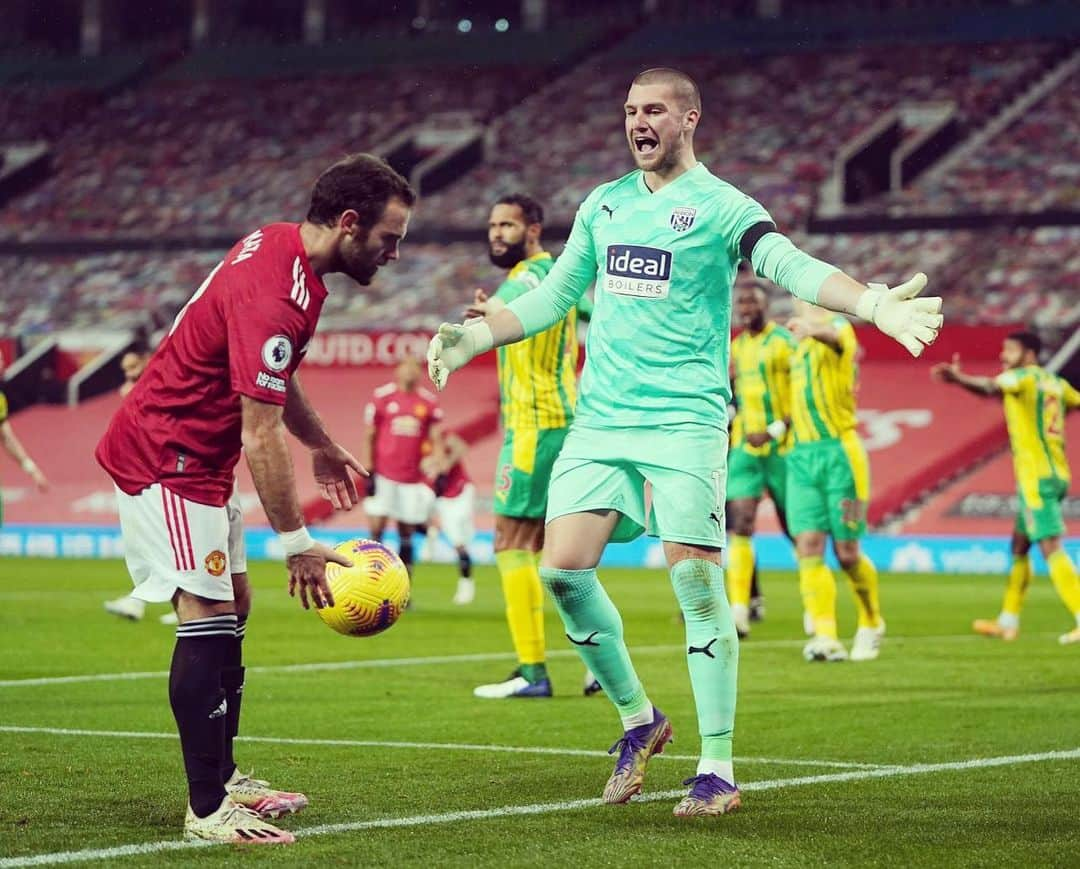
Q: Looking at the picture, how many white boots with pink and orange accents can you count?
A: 2